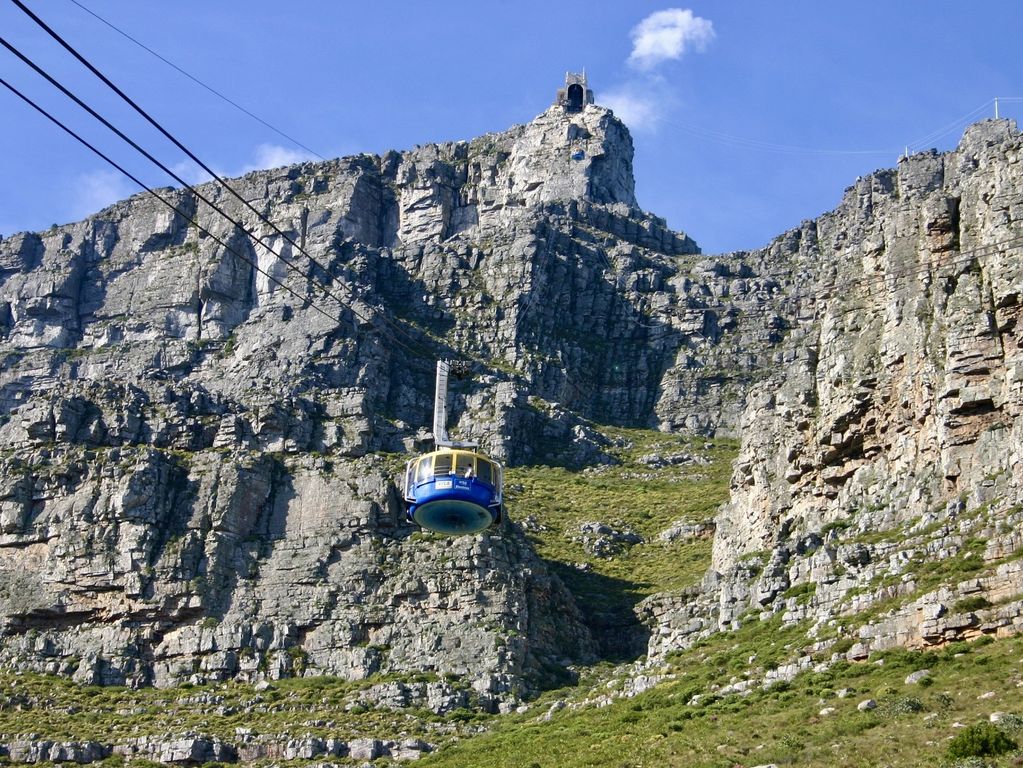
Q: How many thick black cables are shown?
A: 3